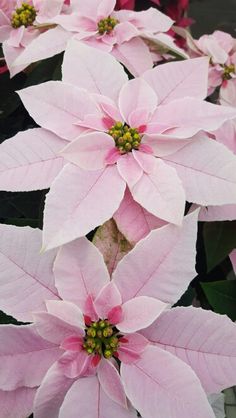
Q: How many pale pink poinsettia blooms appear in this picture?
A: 5